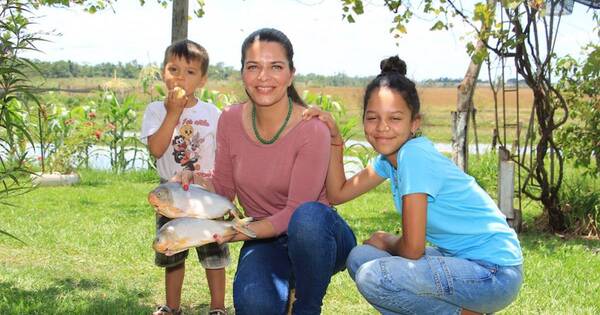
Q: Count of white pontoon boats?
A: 0